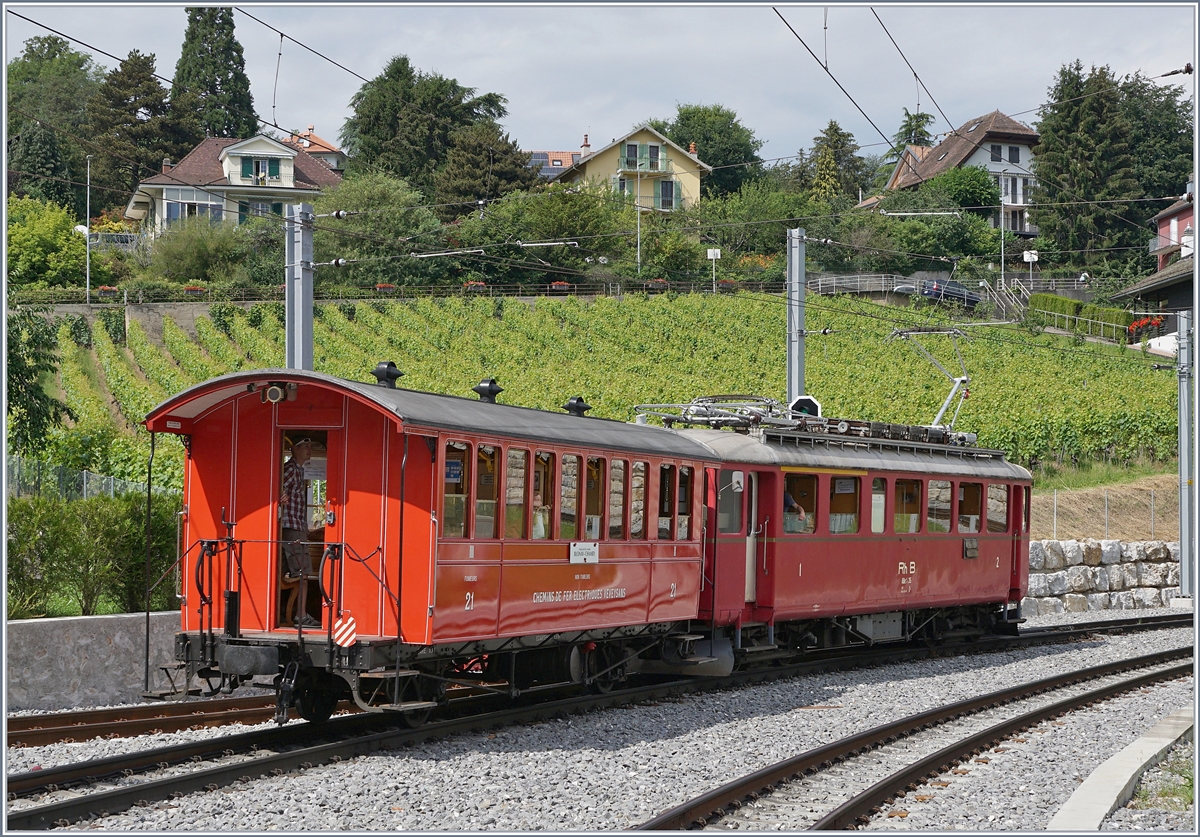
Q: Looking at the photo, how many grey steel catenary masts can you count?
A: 3